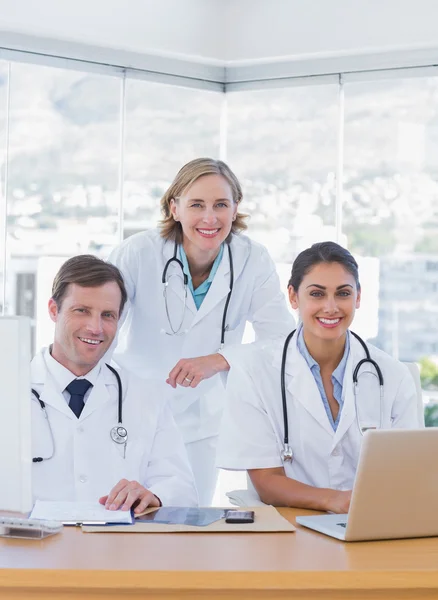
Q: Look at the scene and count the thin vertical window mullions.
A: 4